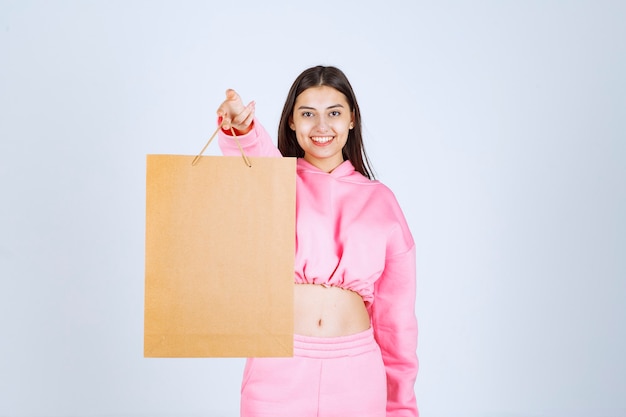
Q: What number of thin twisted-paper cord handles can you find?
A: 1